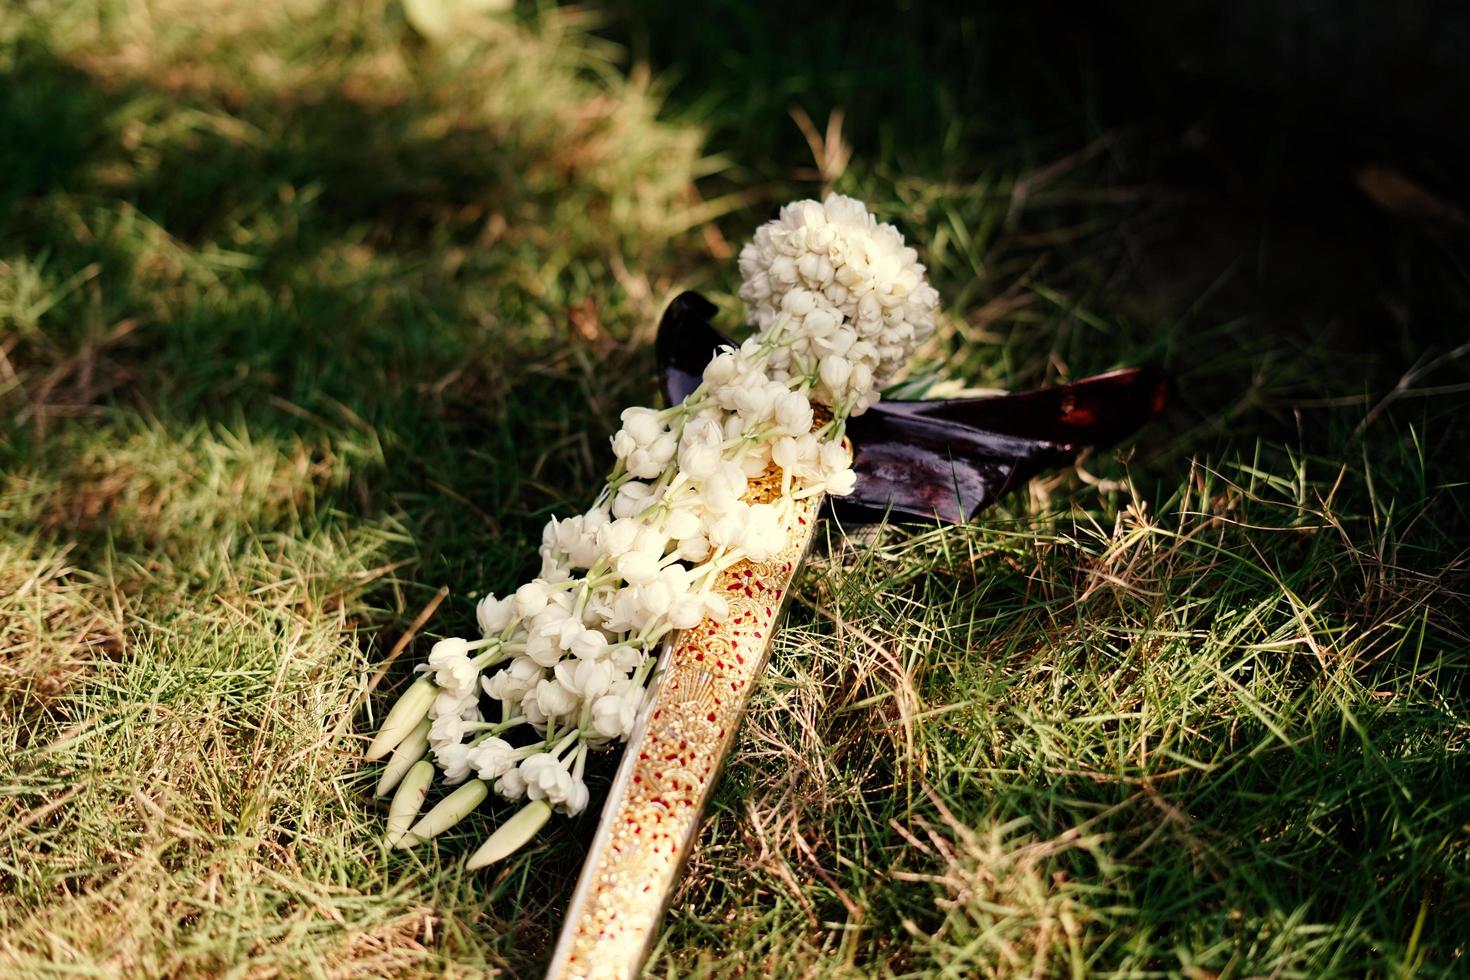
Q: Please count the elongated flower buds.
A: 5